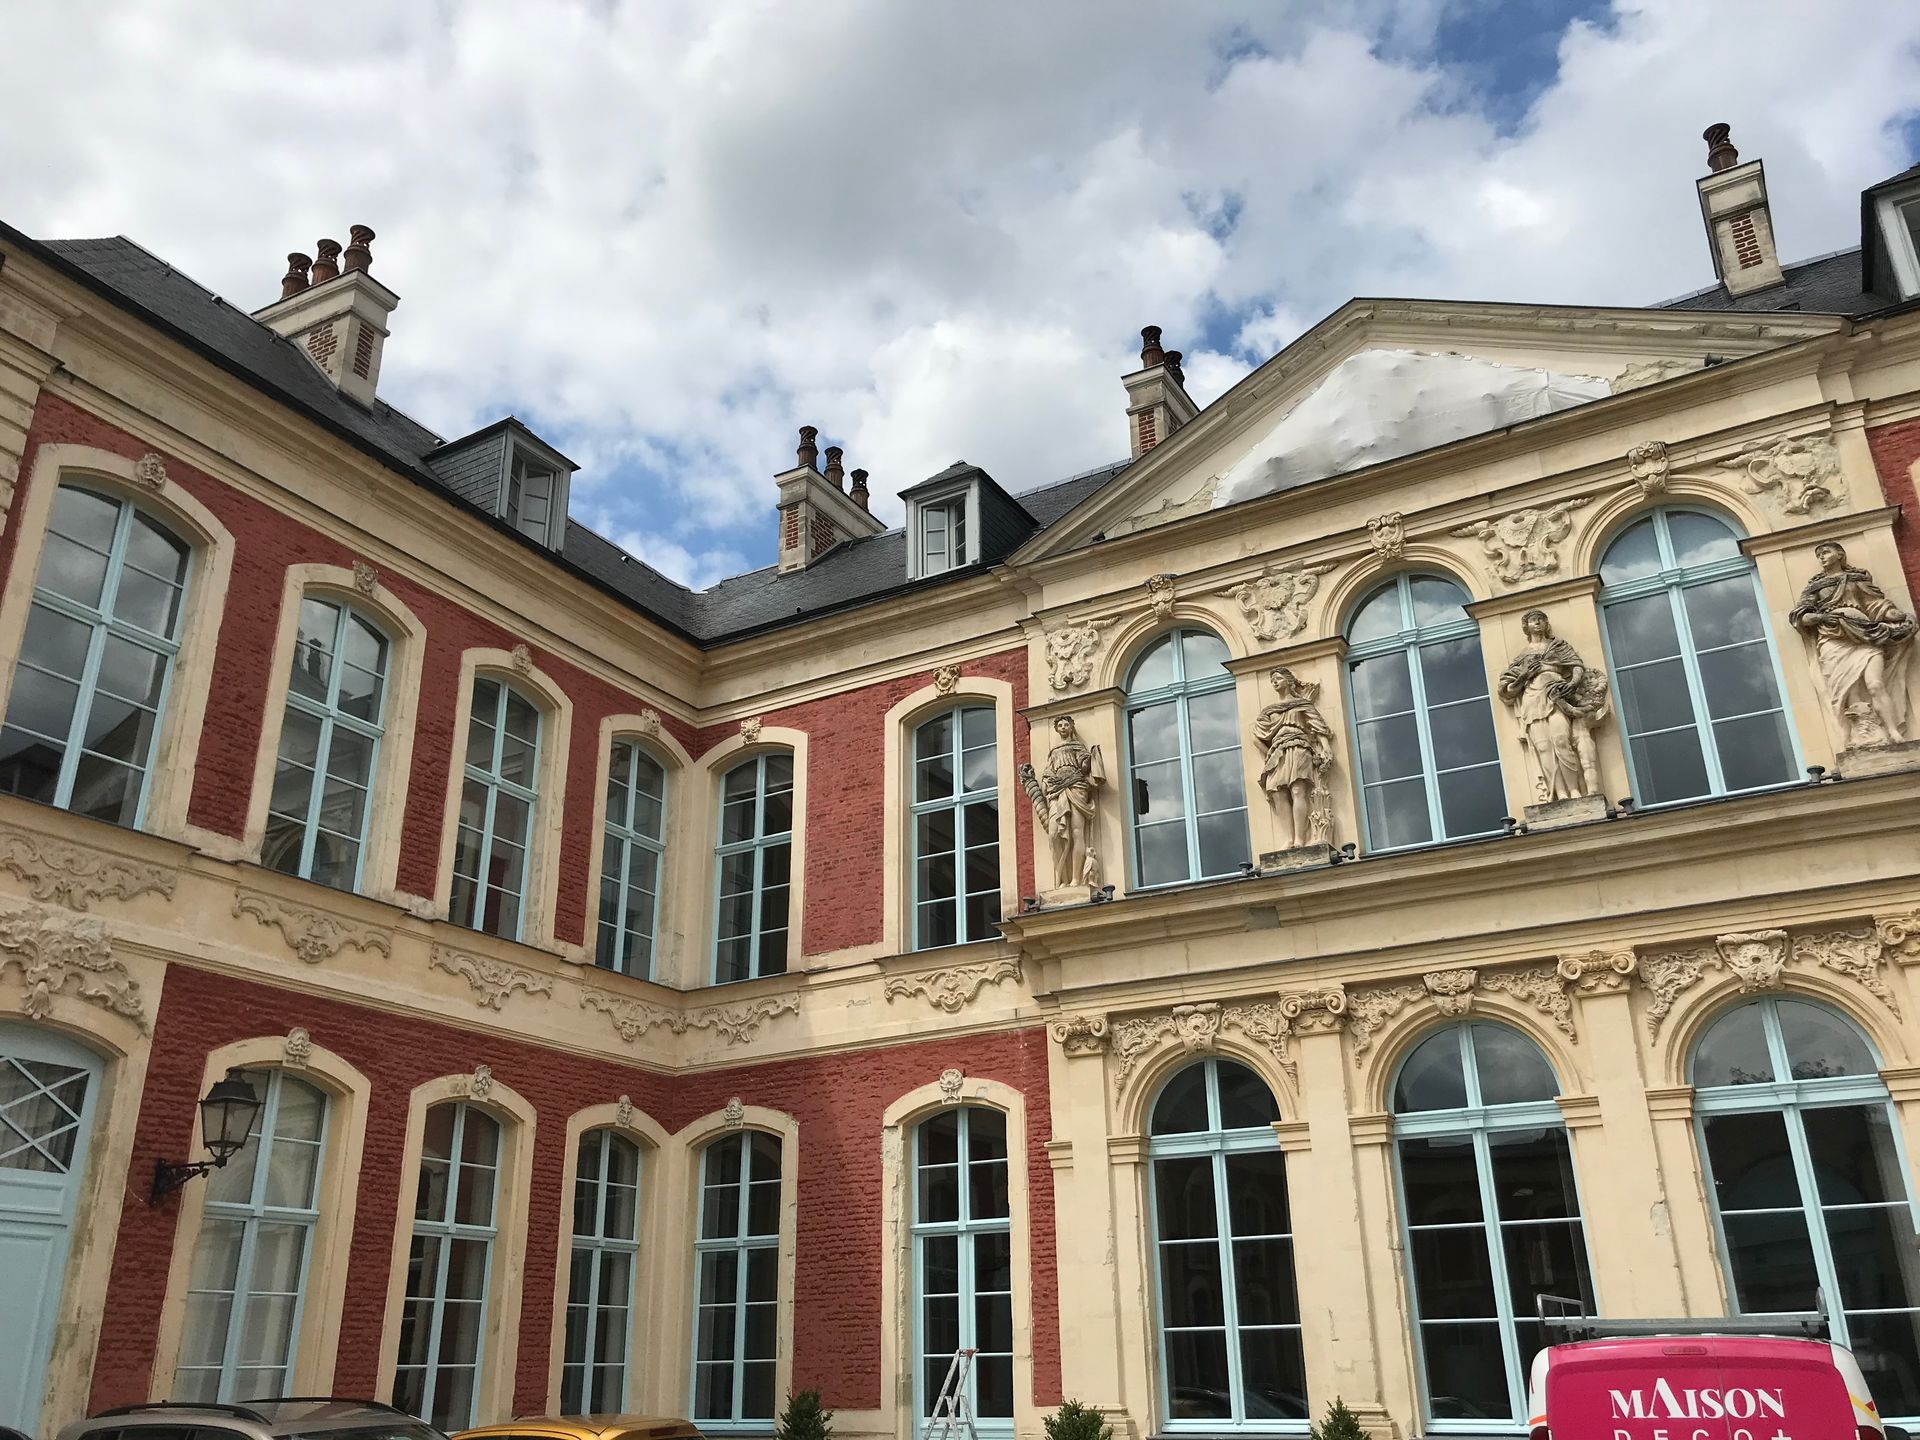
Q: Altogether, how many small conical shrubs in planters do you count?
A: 3